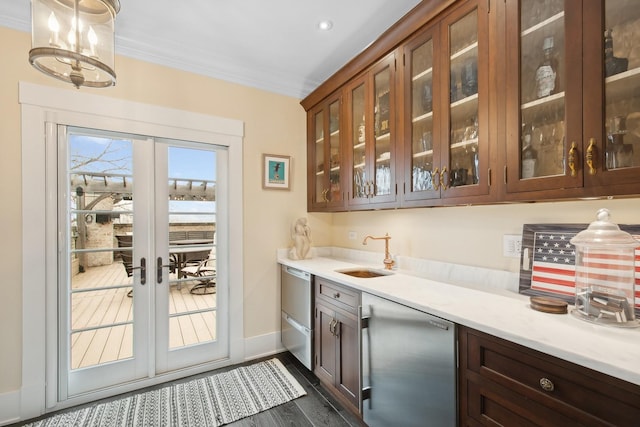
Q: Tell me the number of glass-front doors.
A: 8